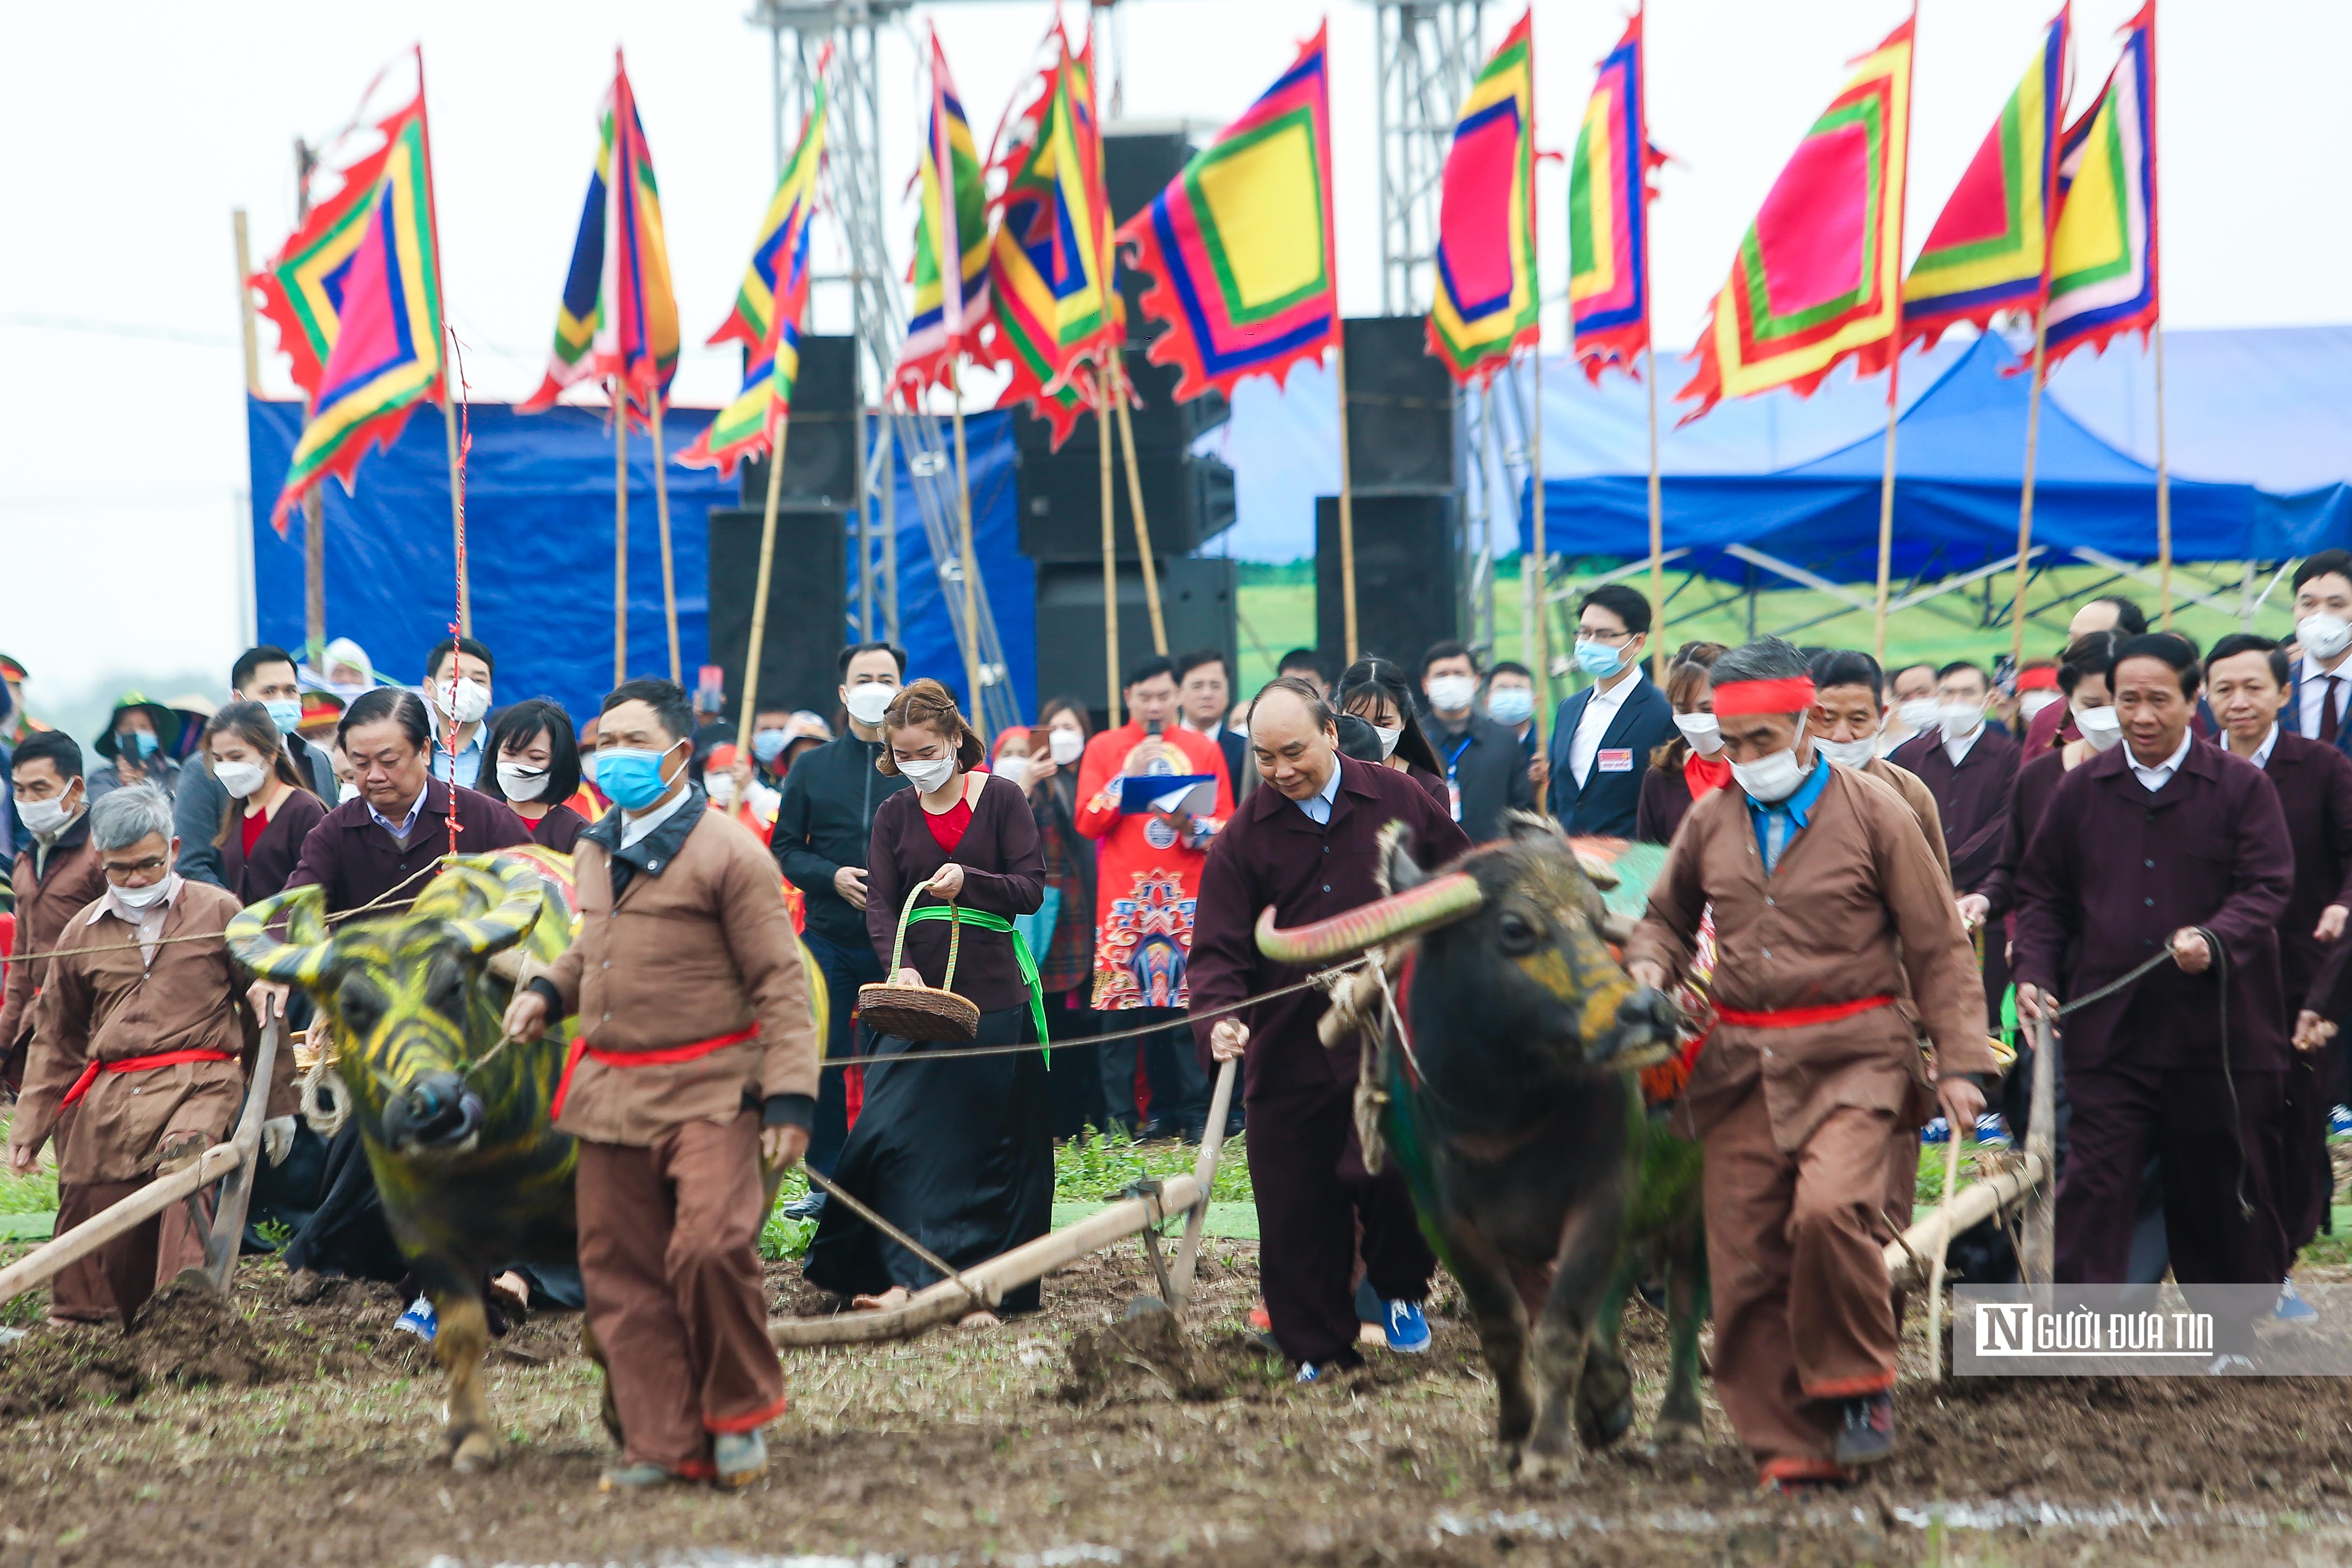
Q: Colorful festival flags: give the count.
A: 13